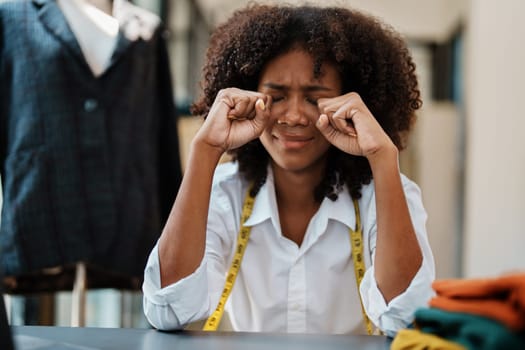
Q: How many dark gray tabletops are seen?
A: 1